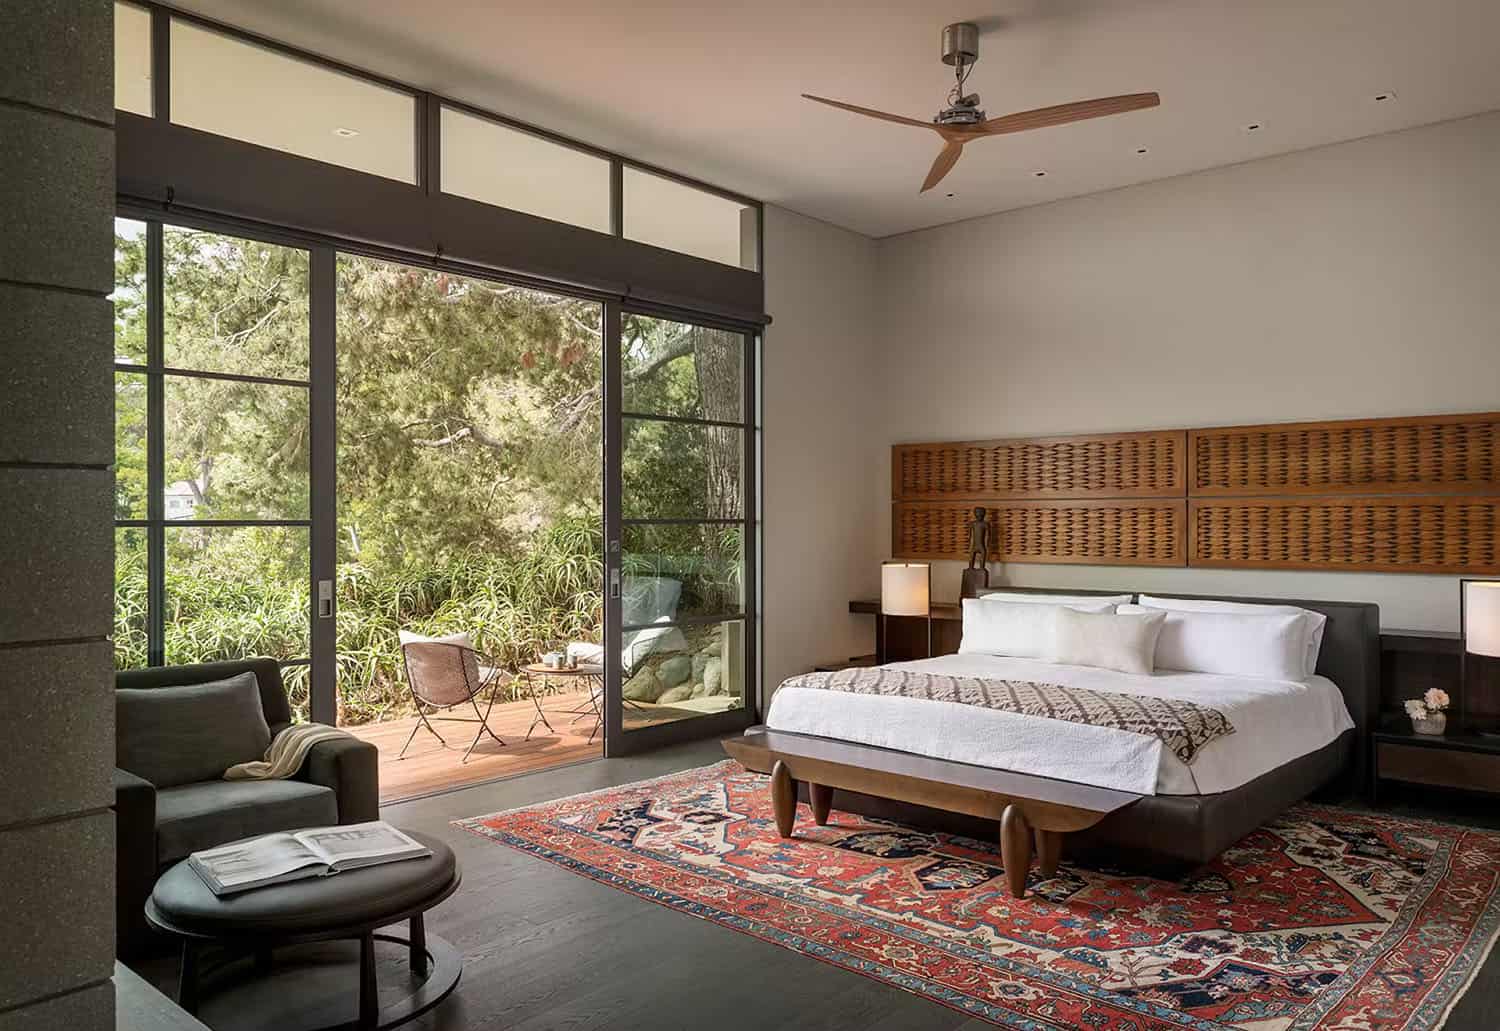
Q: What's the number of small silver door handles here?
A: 2